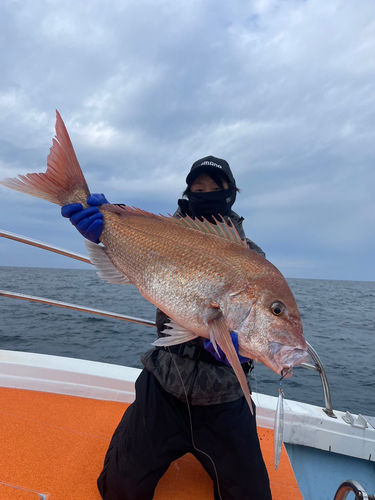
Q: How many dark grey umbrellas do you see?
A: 0